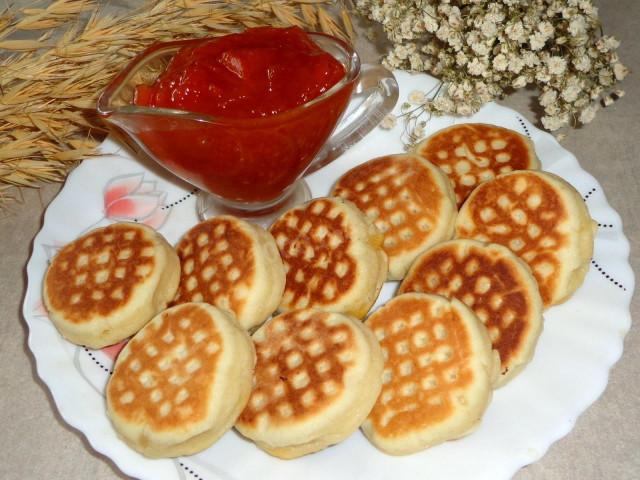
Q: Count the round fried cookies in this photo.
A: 10